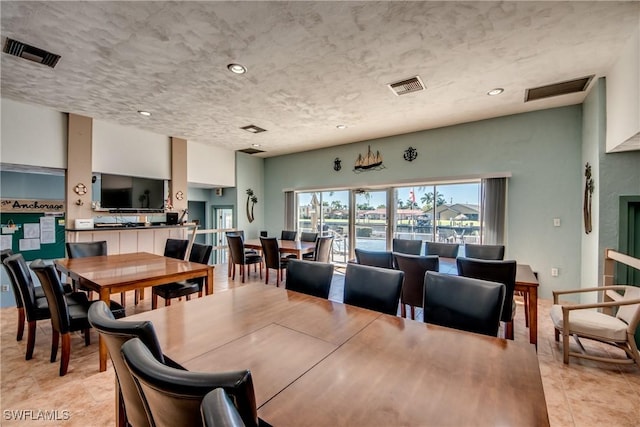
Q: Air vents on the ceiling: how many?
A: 5